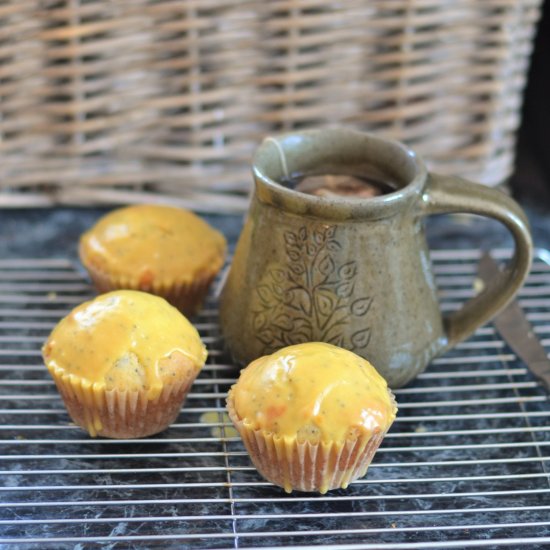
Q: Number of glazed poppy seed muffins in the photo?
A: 3